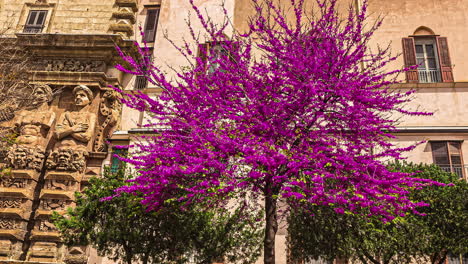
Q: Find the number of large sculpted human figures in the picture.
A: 2